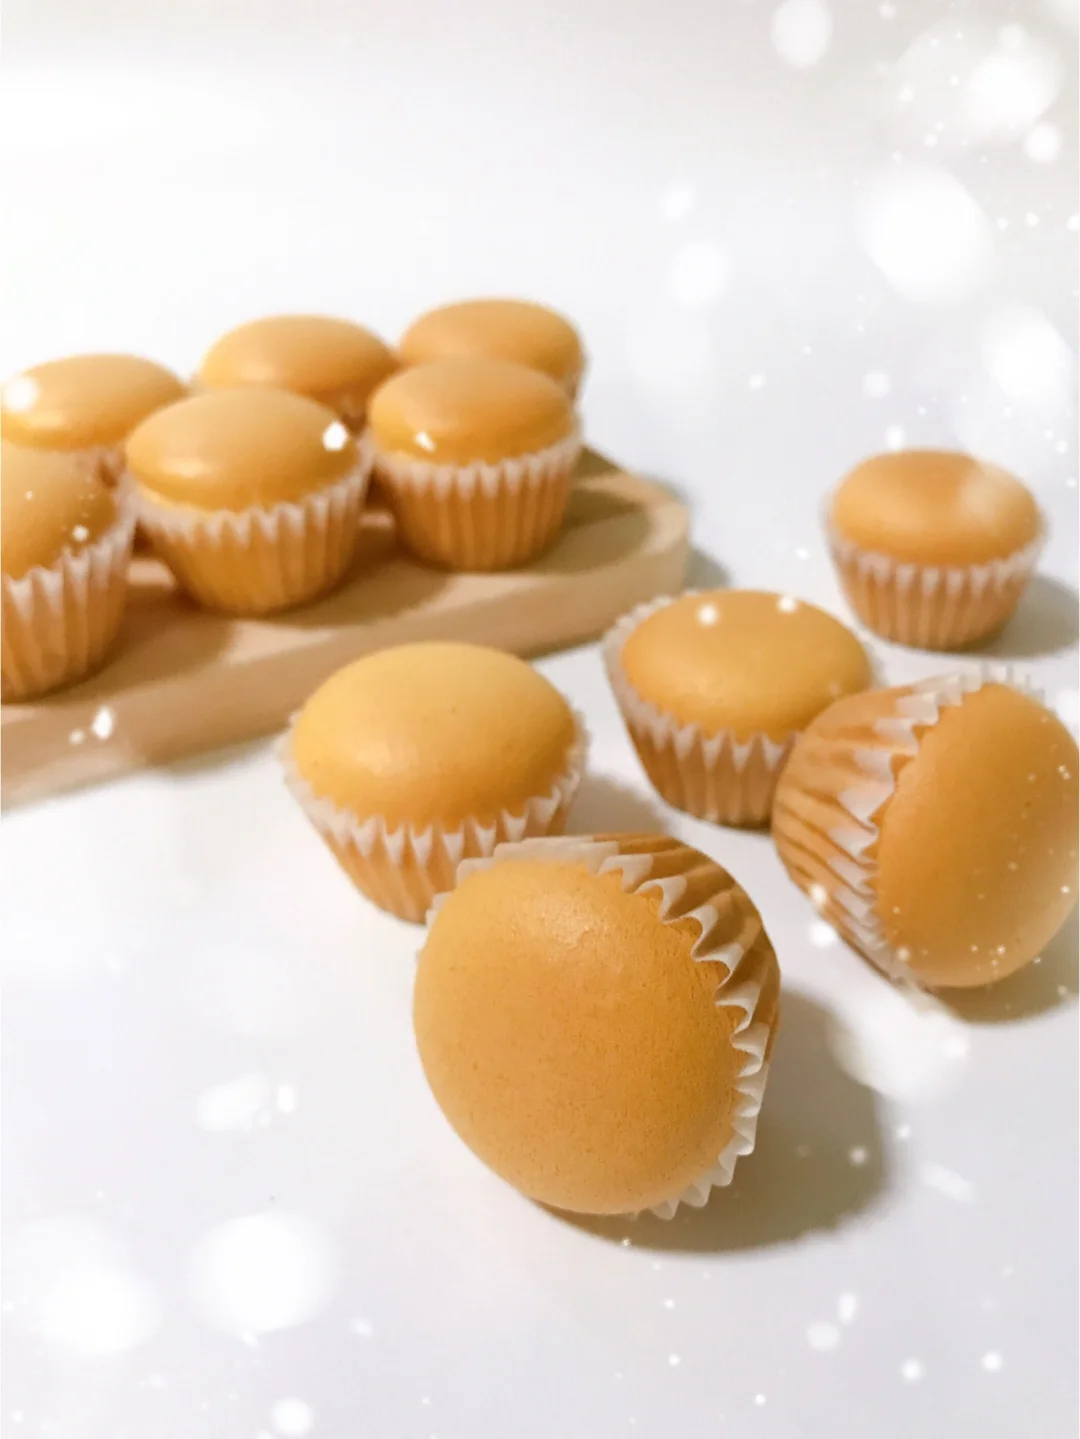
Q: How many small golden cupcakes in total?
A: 11